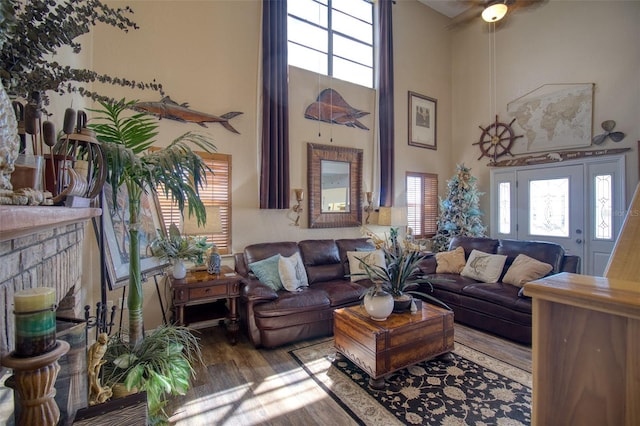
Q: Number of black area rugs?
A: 1